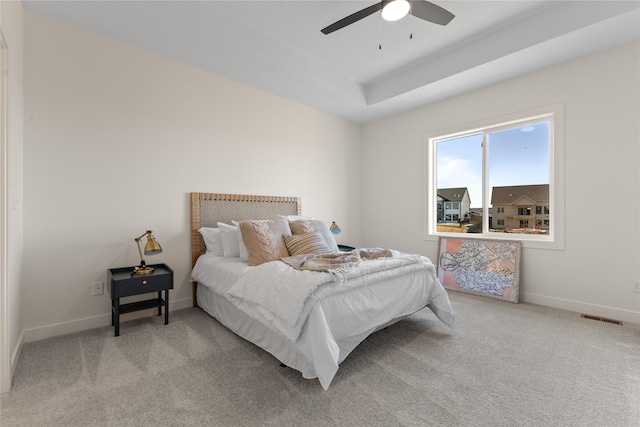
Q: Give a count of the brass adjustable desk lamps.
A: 2